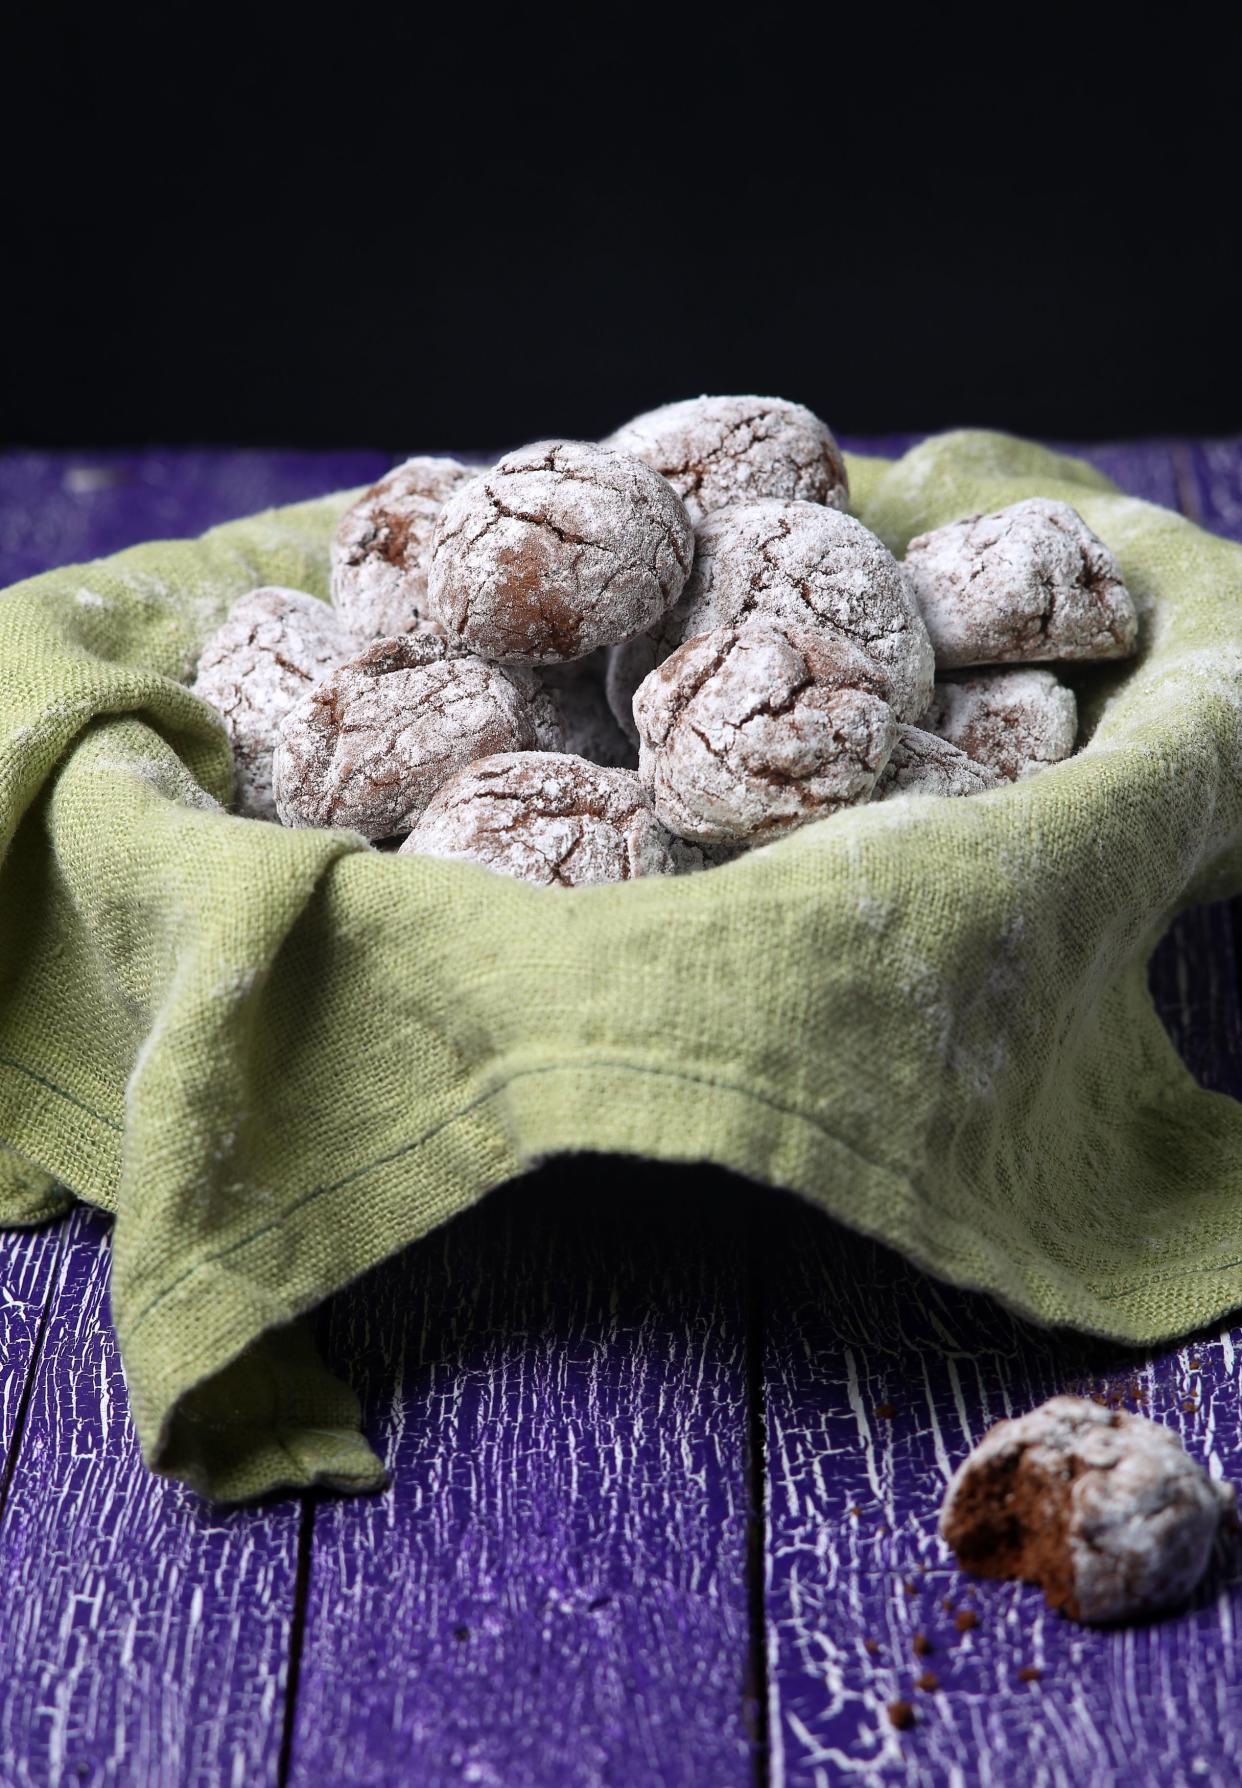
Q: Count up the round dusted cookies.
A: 12